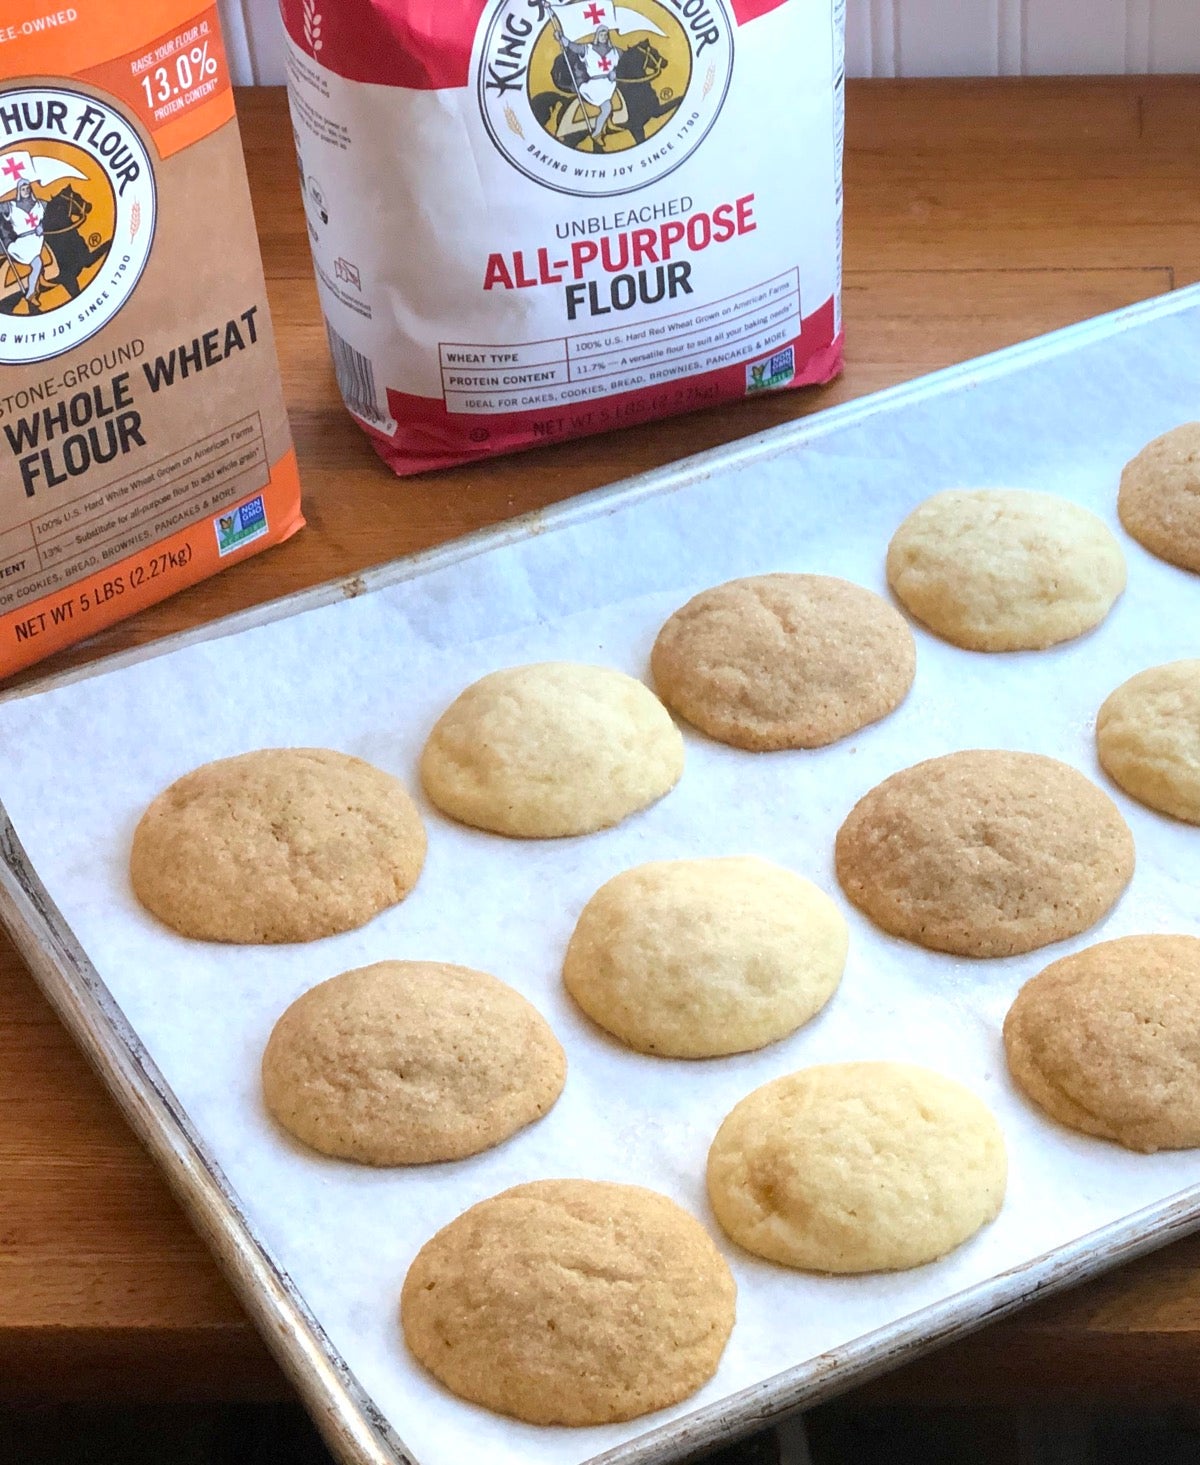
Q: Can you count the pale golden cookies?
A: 5